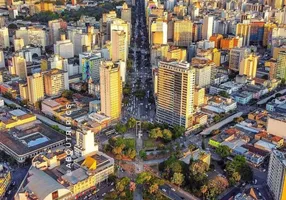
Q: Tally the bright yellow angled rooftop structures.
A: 1